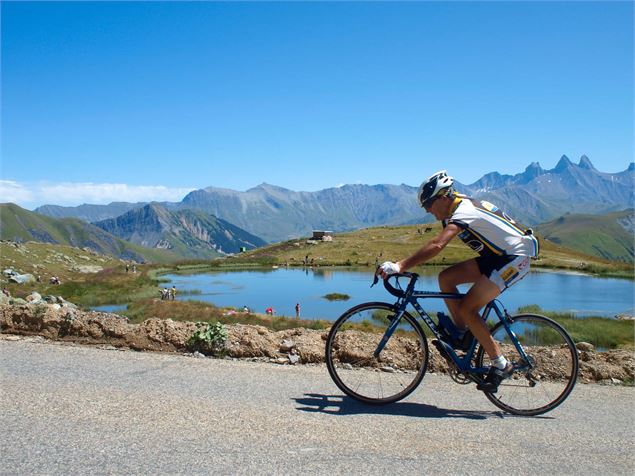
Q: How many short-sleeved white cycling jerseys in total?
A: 1